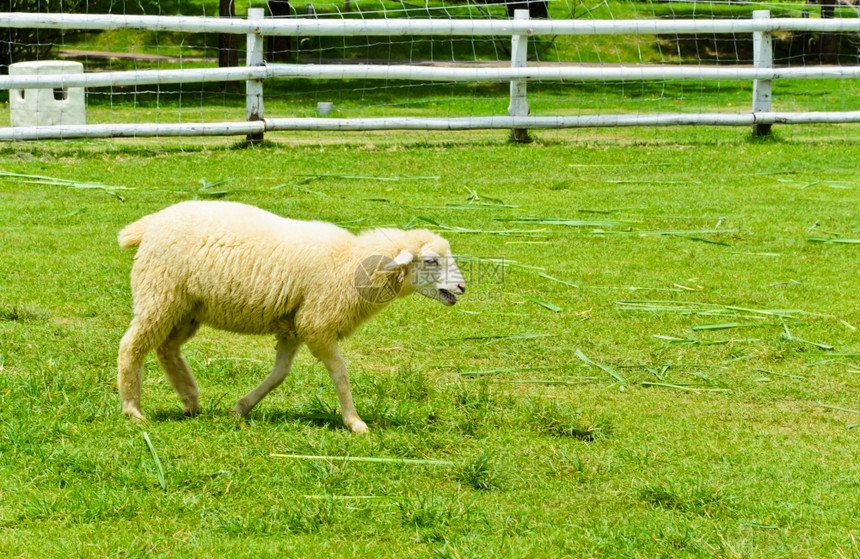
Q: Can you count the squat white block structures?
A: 1